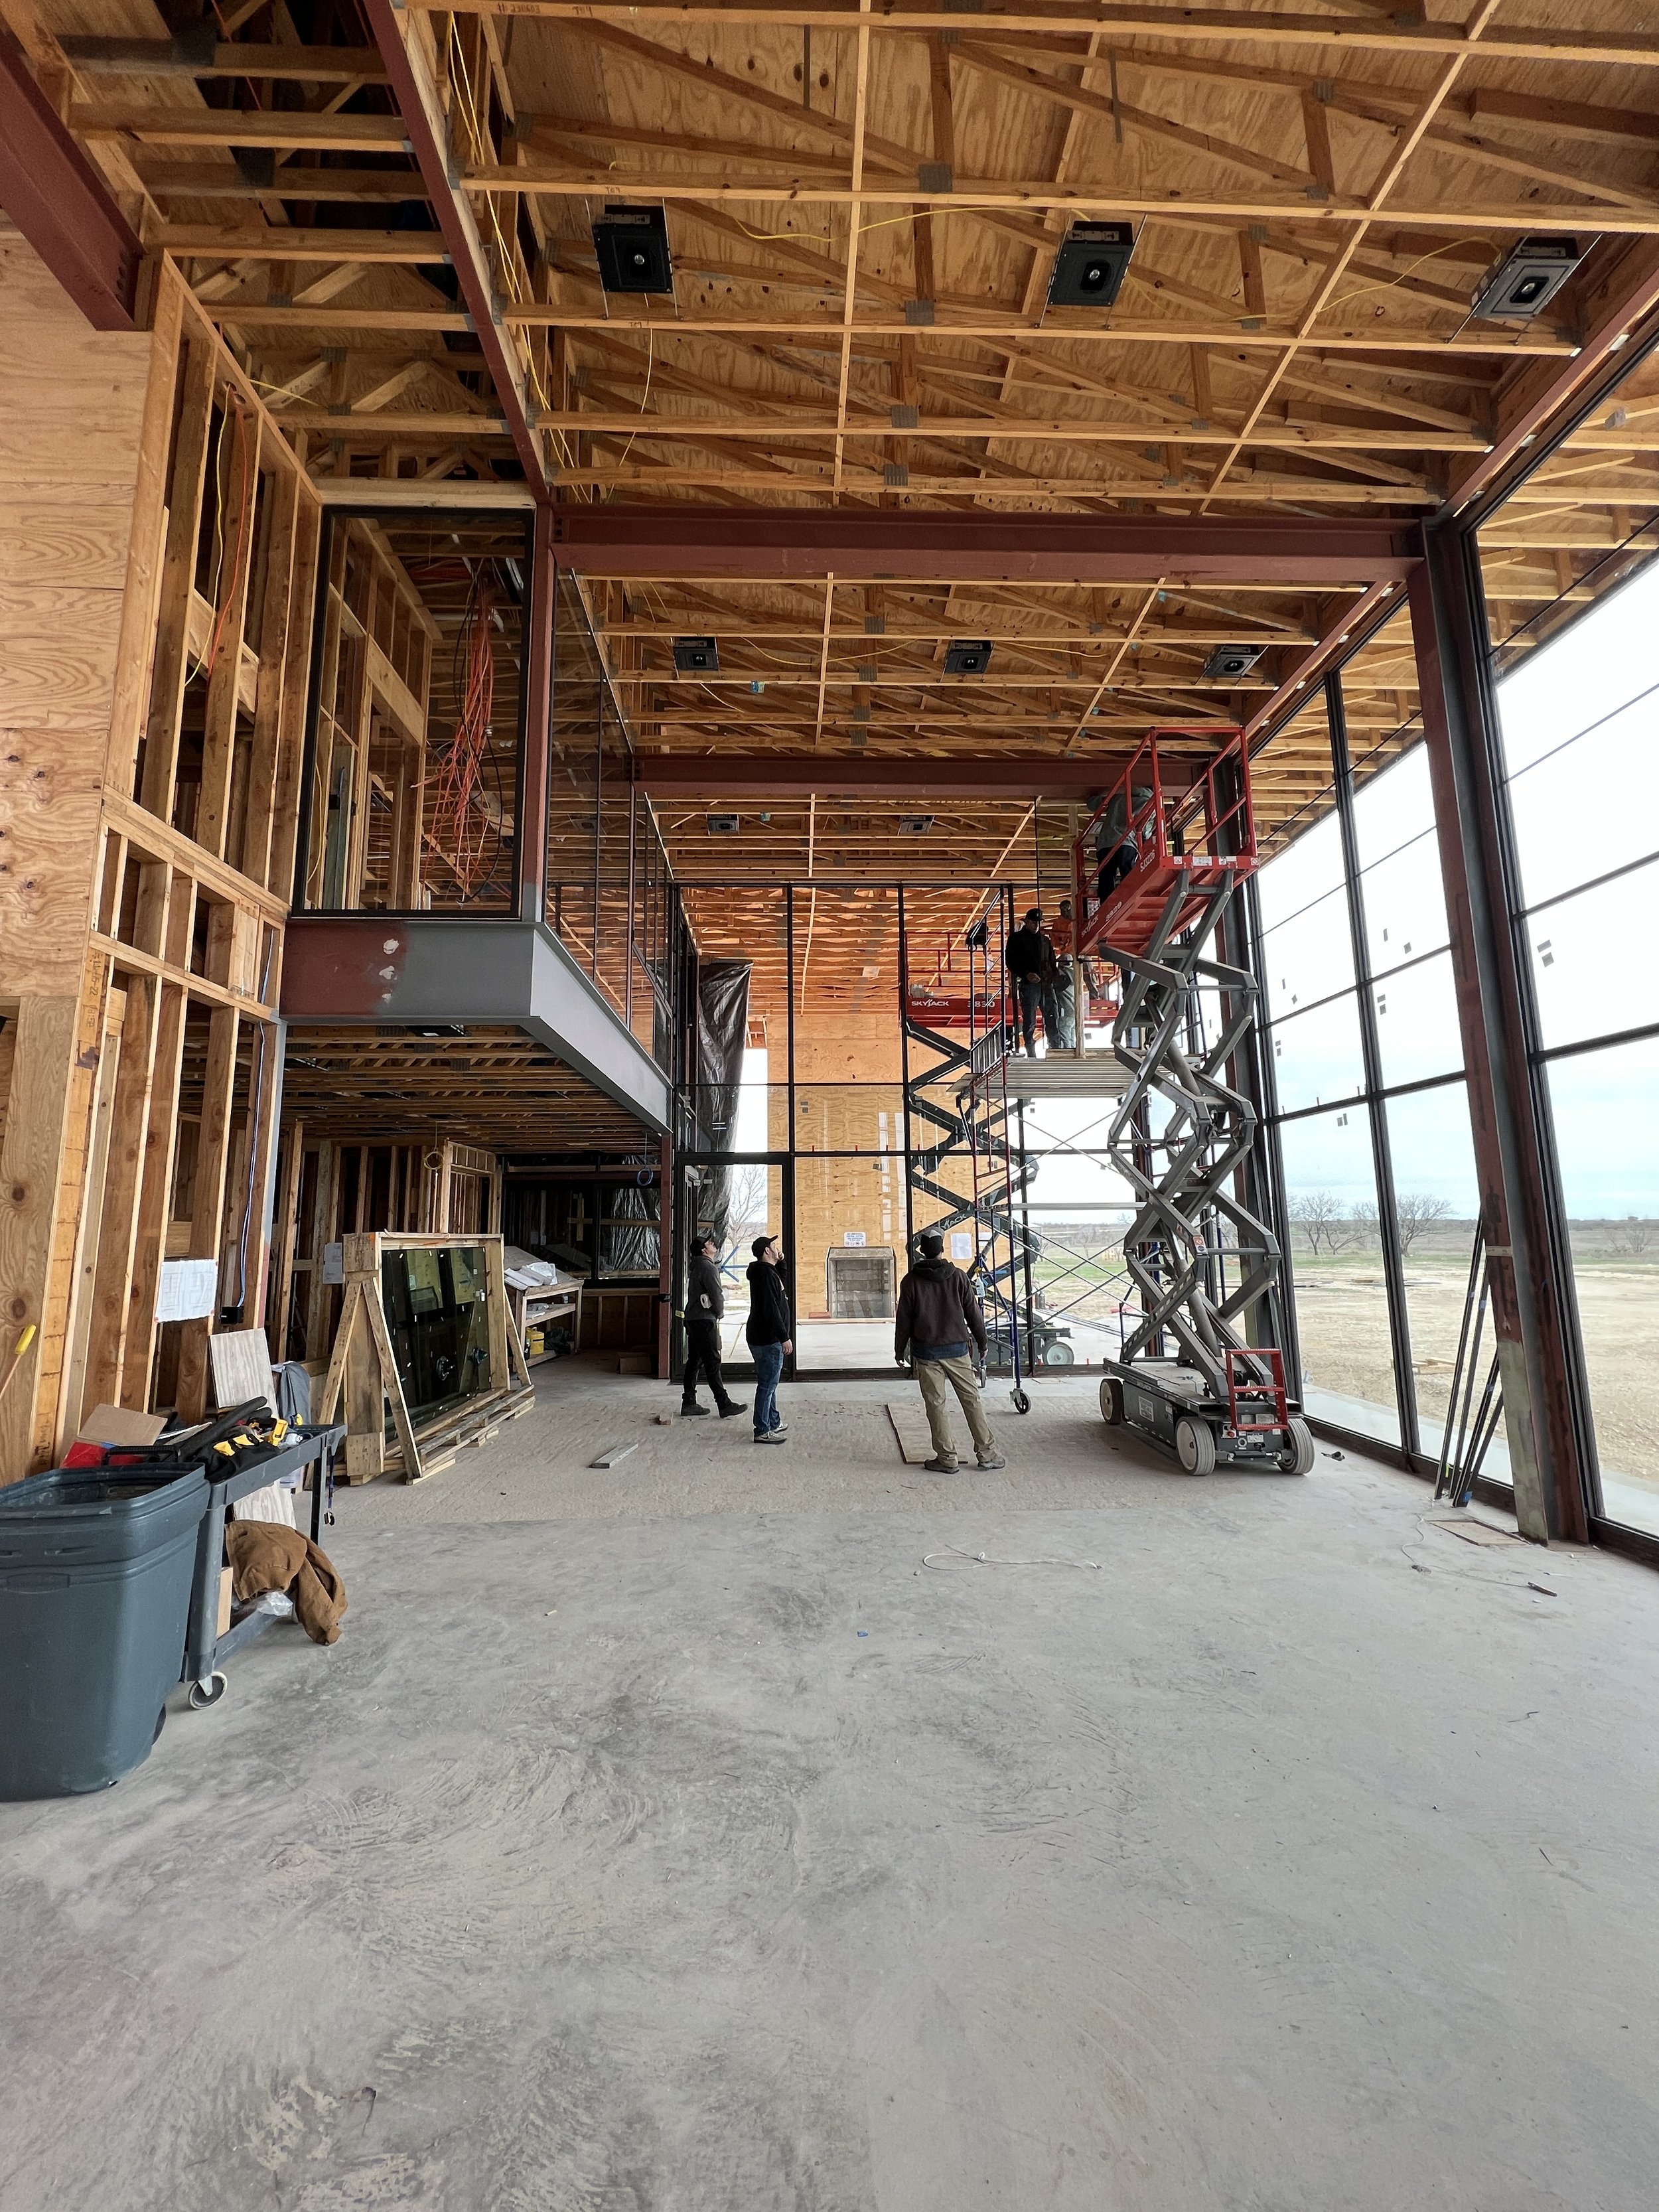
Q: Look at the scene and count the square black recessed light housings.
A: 8